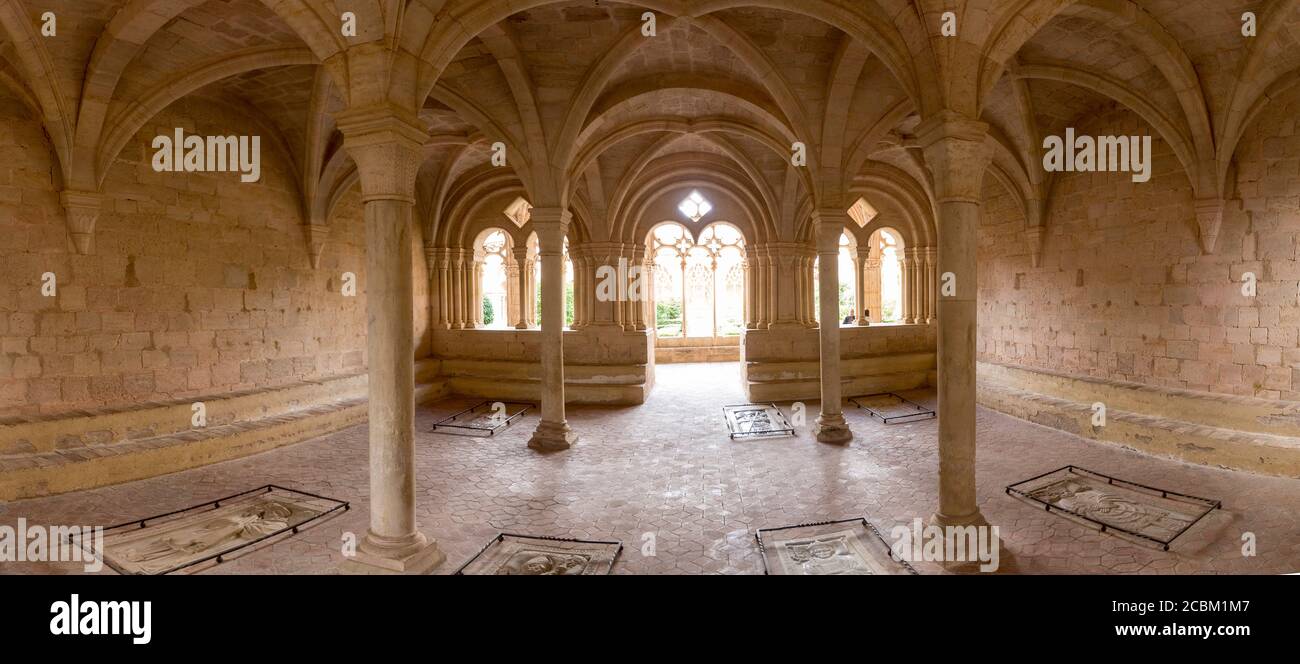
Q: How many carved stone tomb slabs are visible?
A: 7